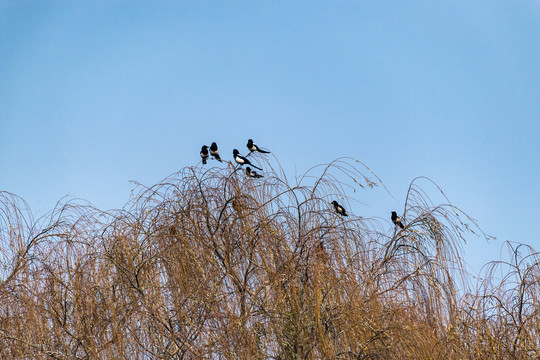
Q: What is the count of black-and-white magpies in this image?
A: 7